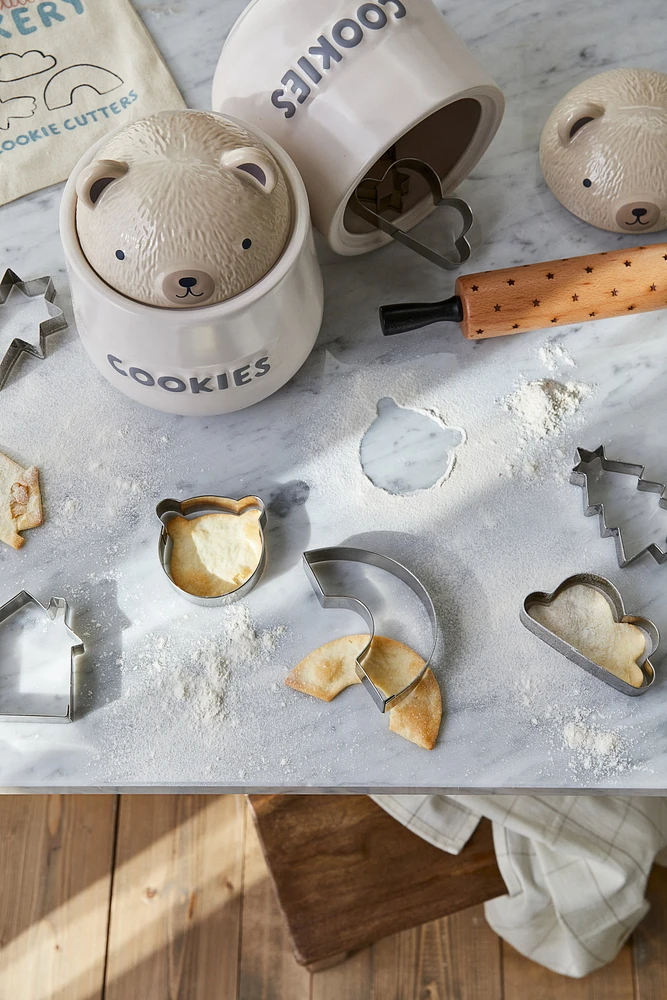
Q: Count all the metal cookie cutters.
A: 8